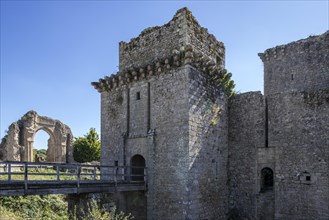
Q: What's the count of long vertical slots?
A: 3